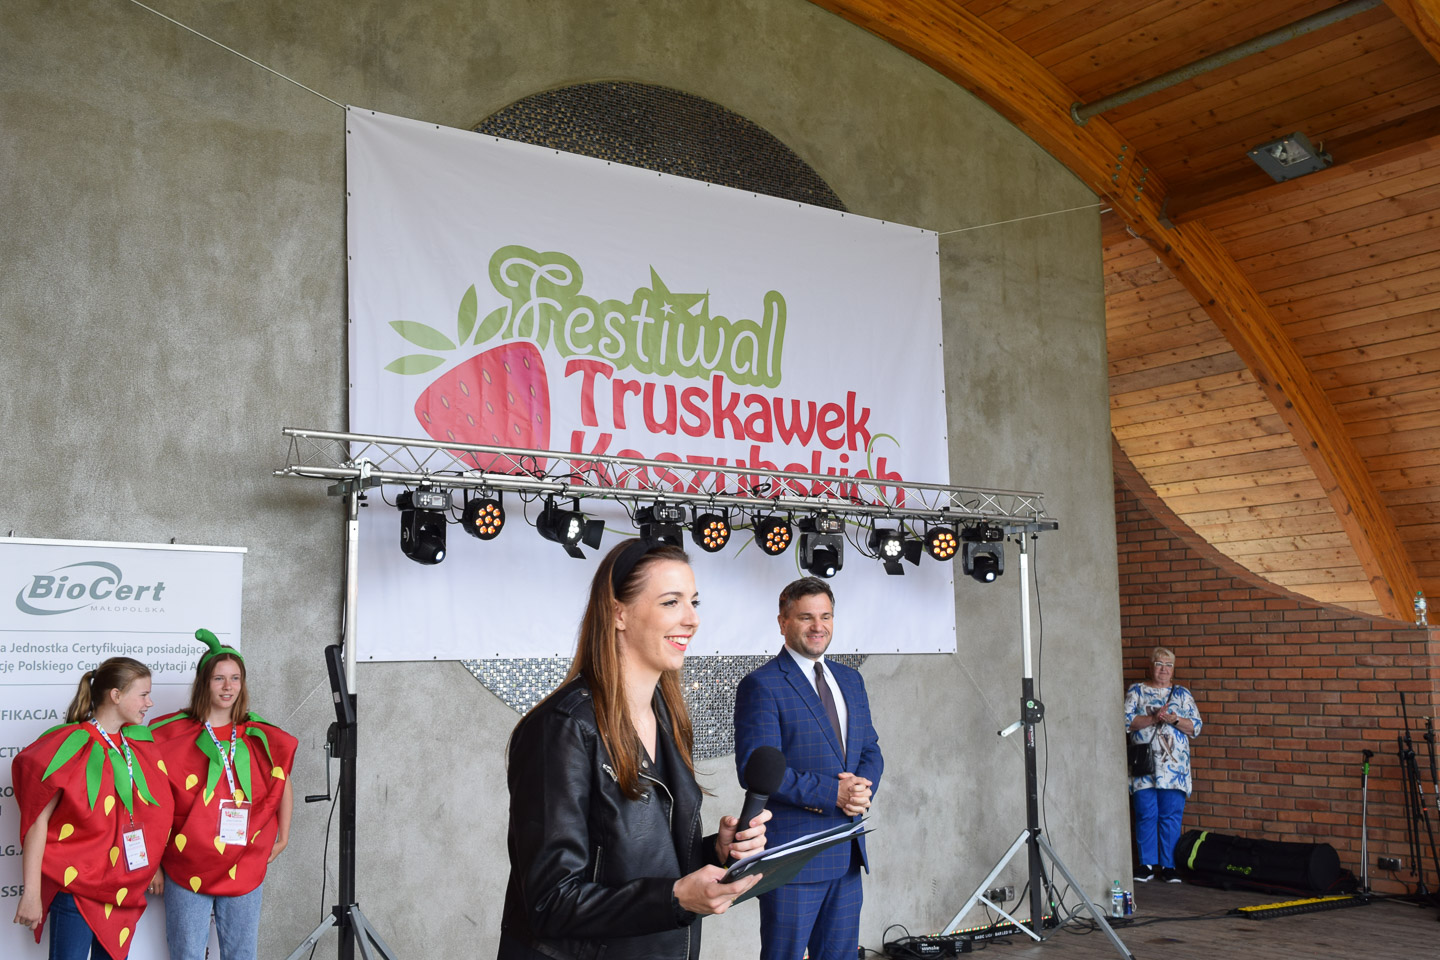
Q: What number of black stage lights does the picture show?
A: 10